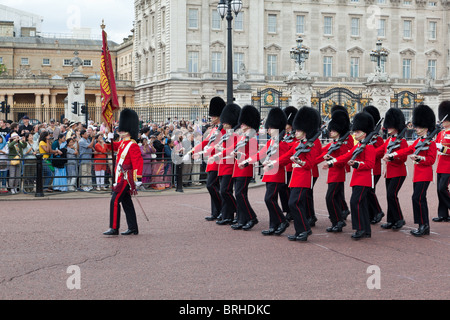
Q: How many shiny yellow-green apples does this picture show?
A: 0